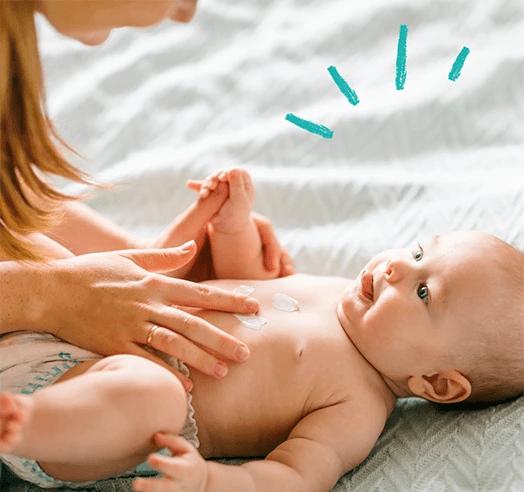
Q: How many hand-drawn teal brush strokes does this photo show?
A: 4